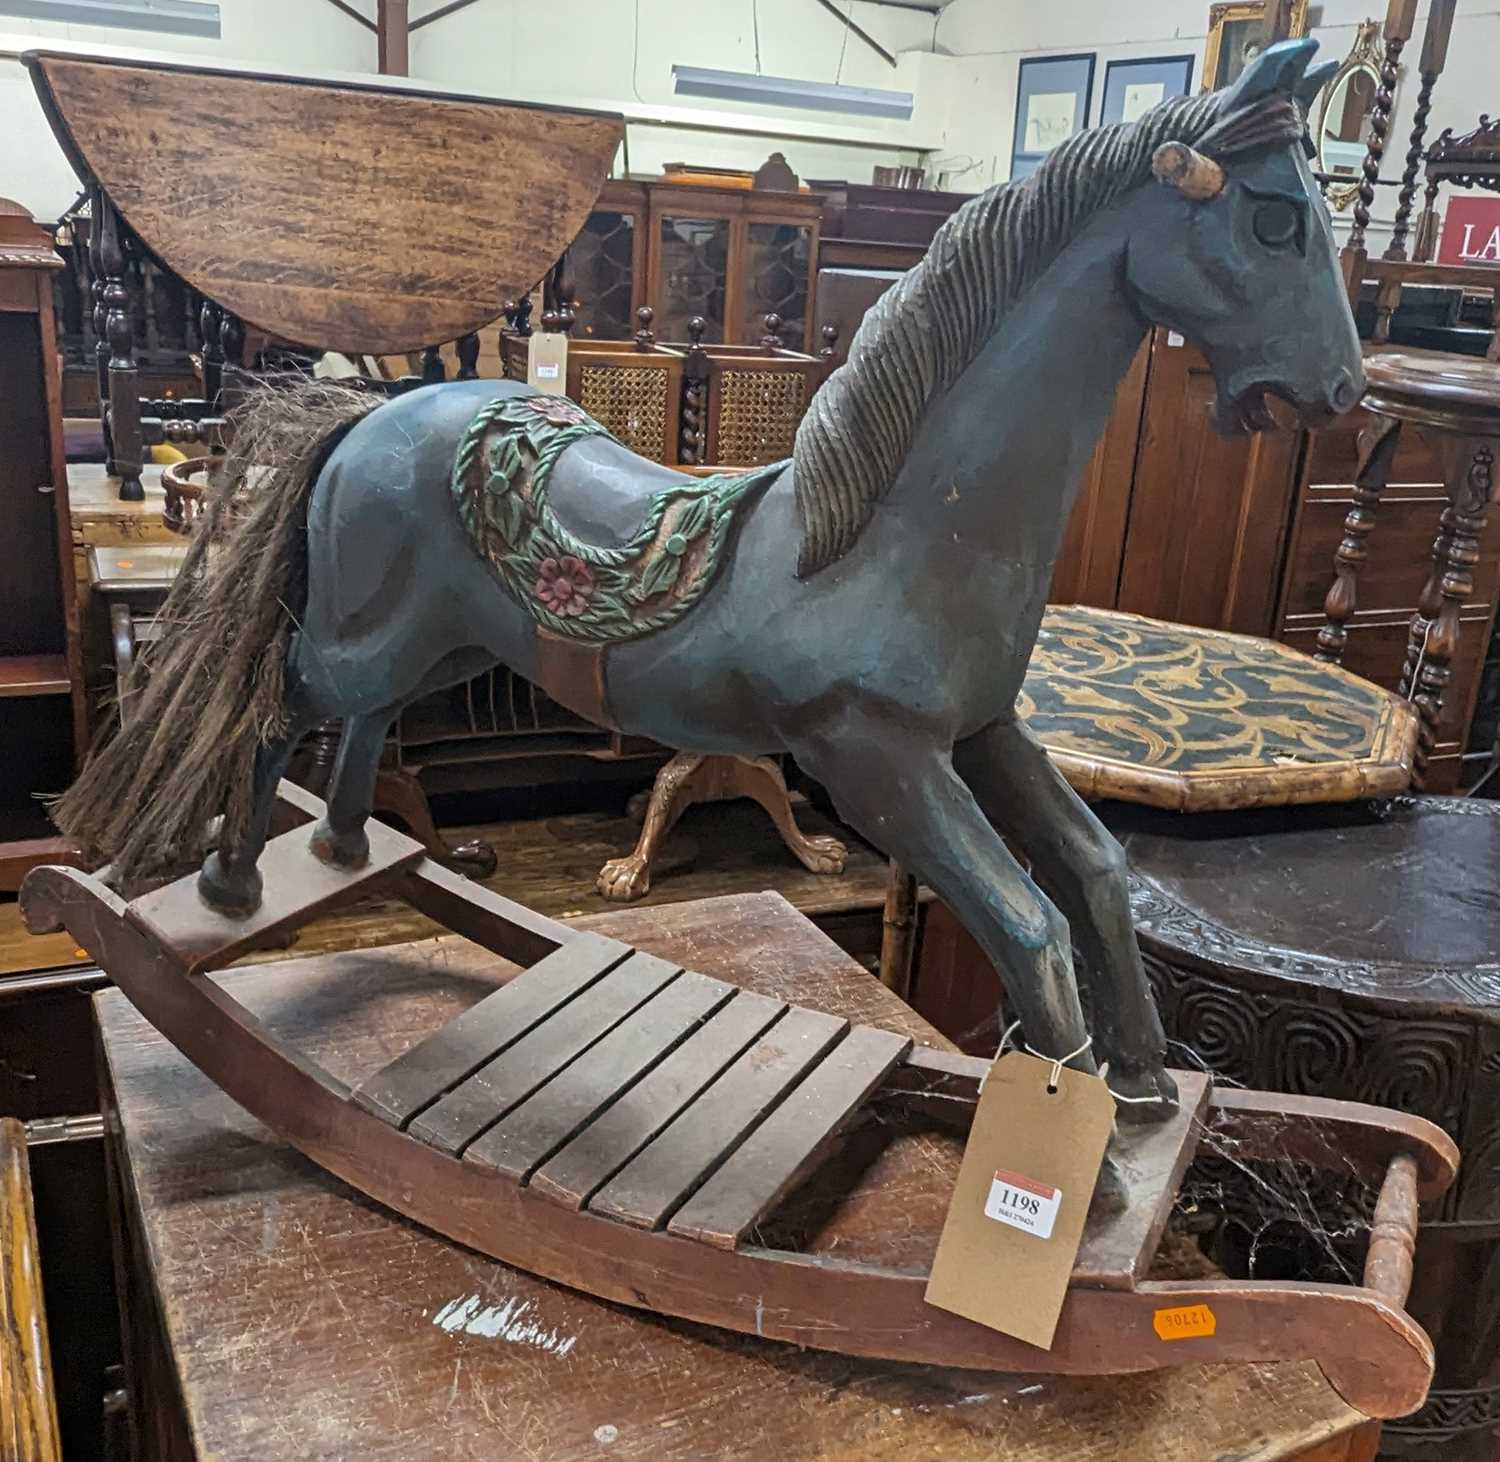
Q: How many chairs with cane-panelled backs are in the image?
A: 2